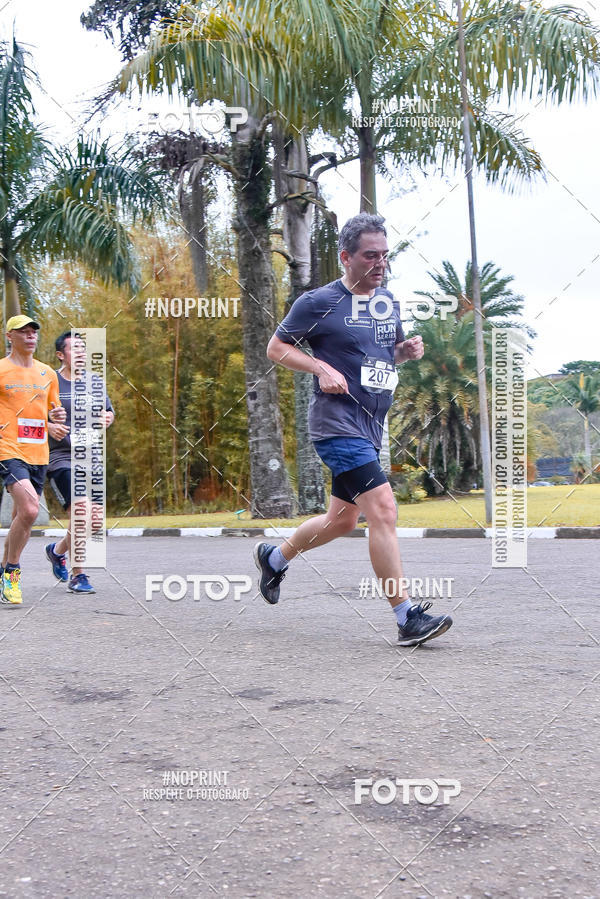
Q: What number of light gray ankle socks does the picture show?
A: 2